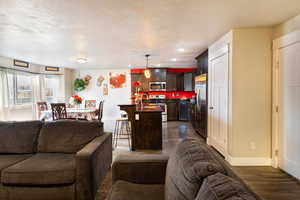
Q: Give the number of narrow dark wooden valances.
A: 2